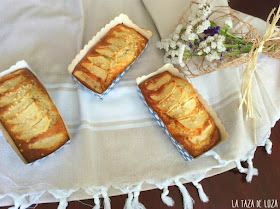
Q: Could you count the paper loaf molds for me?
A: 3